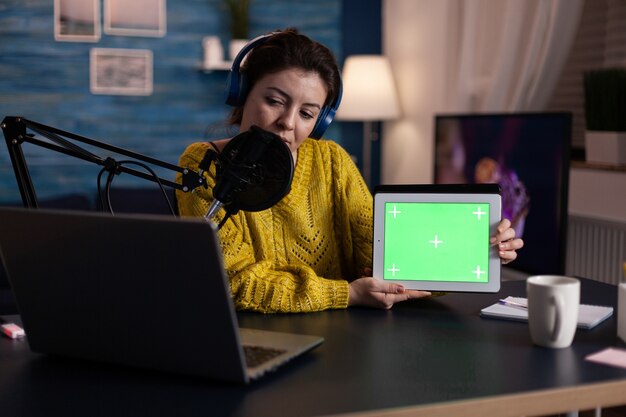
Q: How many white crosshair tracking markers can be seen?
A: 5